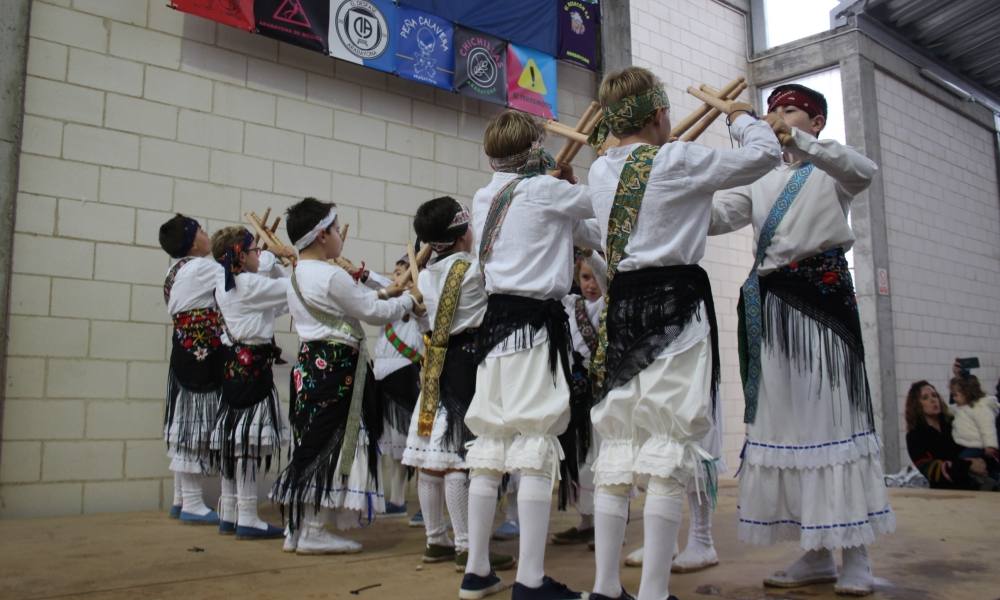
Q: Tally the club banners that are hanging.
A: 7